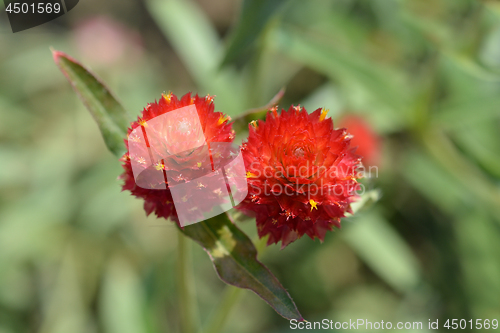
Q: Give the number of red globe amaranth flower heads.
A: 2